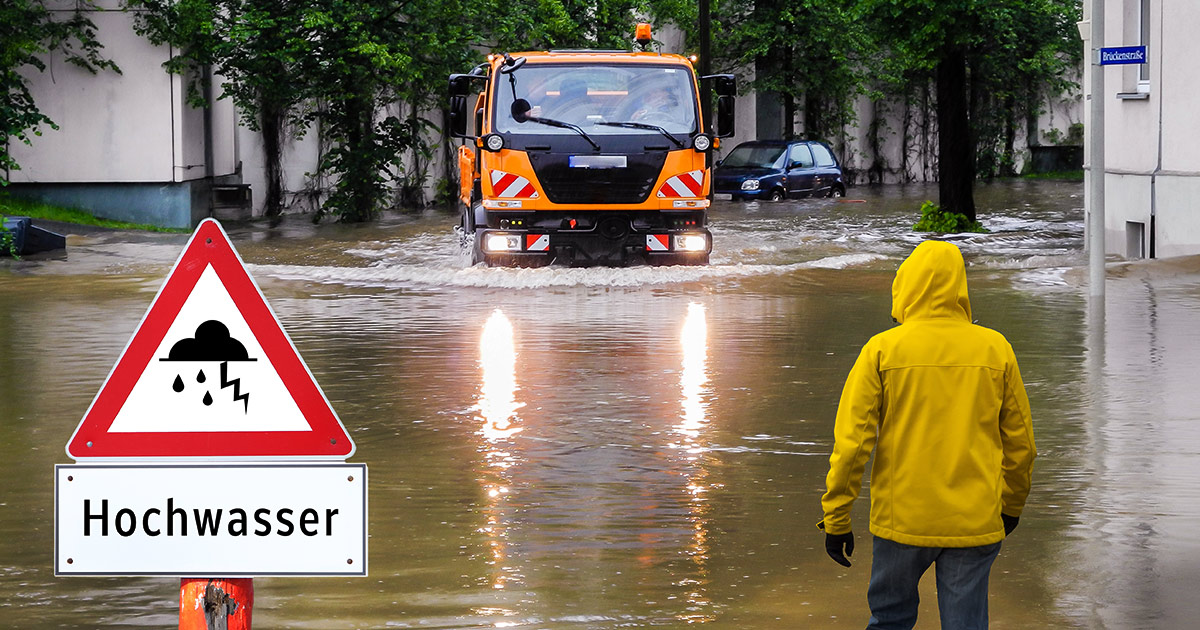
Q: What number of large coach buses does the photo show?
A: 0